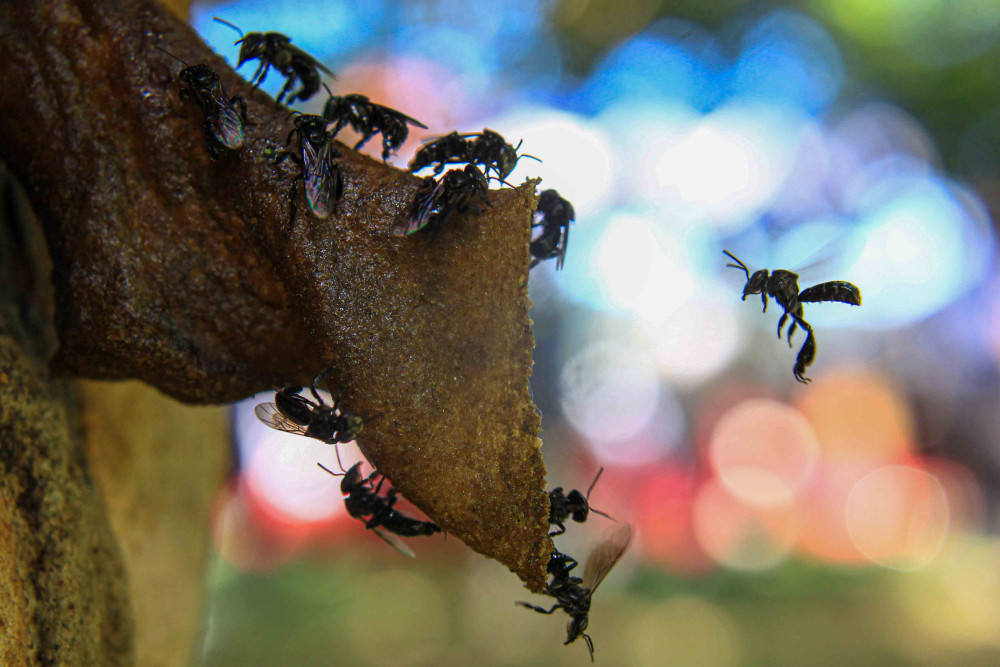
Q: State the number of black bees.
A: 12